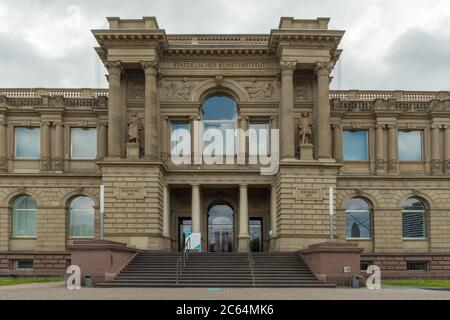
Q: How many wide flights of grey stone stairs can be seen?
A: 1